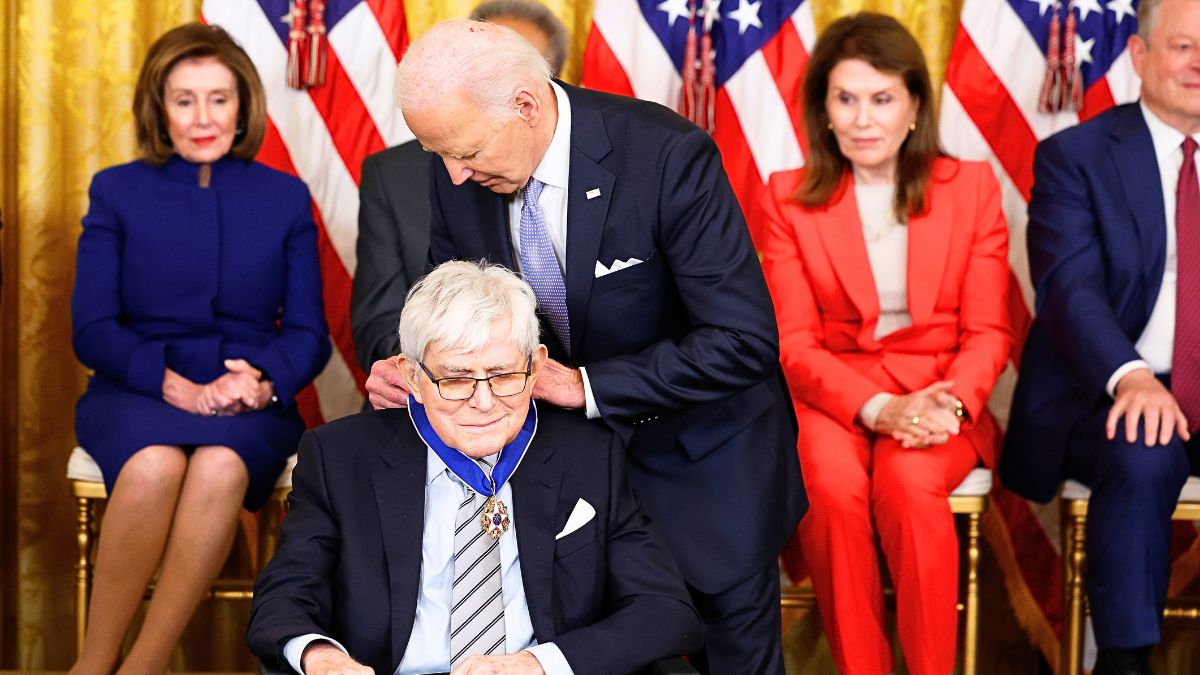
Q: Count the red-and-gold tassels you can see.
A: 6